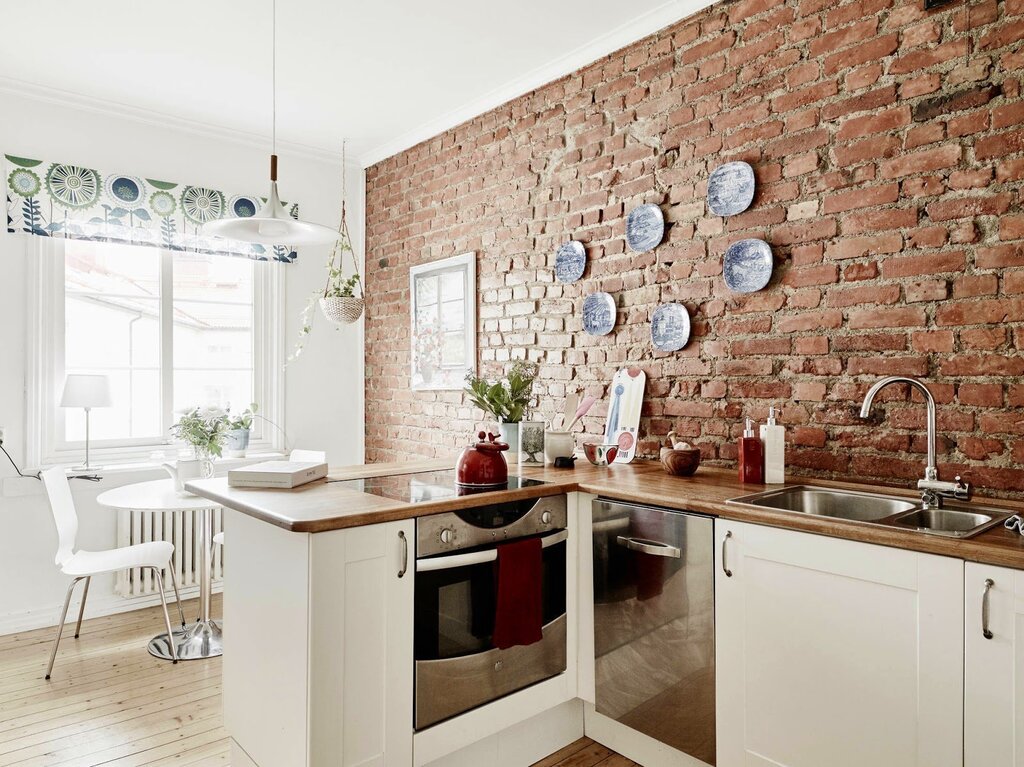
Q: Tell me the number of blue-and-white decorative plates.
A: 6